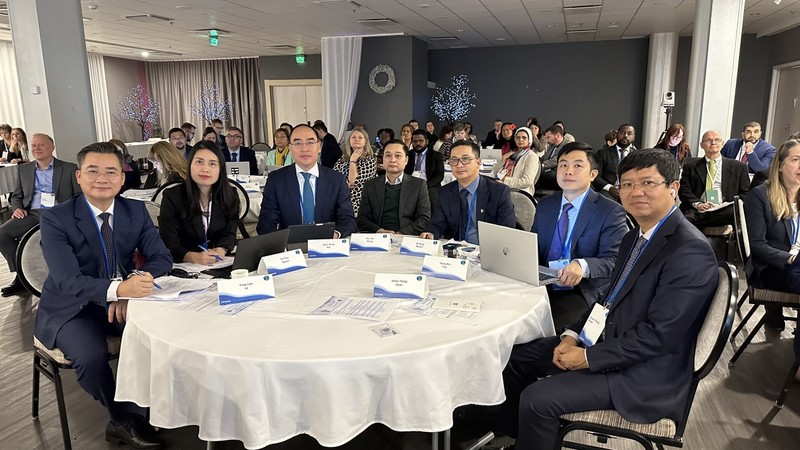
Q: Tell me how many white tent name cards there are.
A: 7